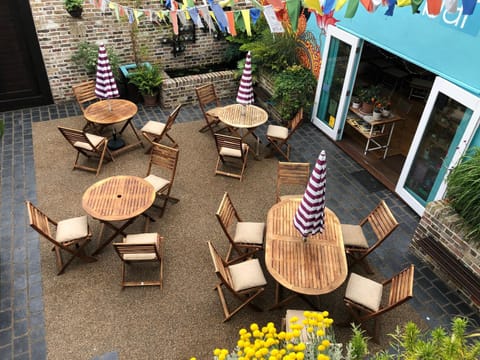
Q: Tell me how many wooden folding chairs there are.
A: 15